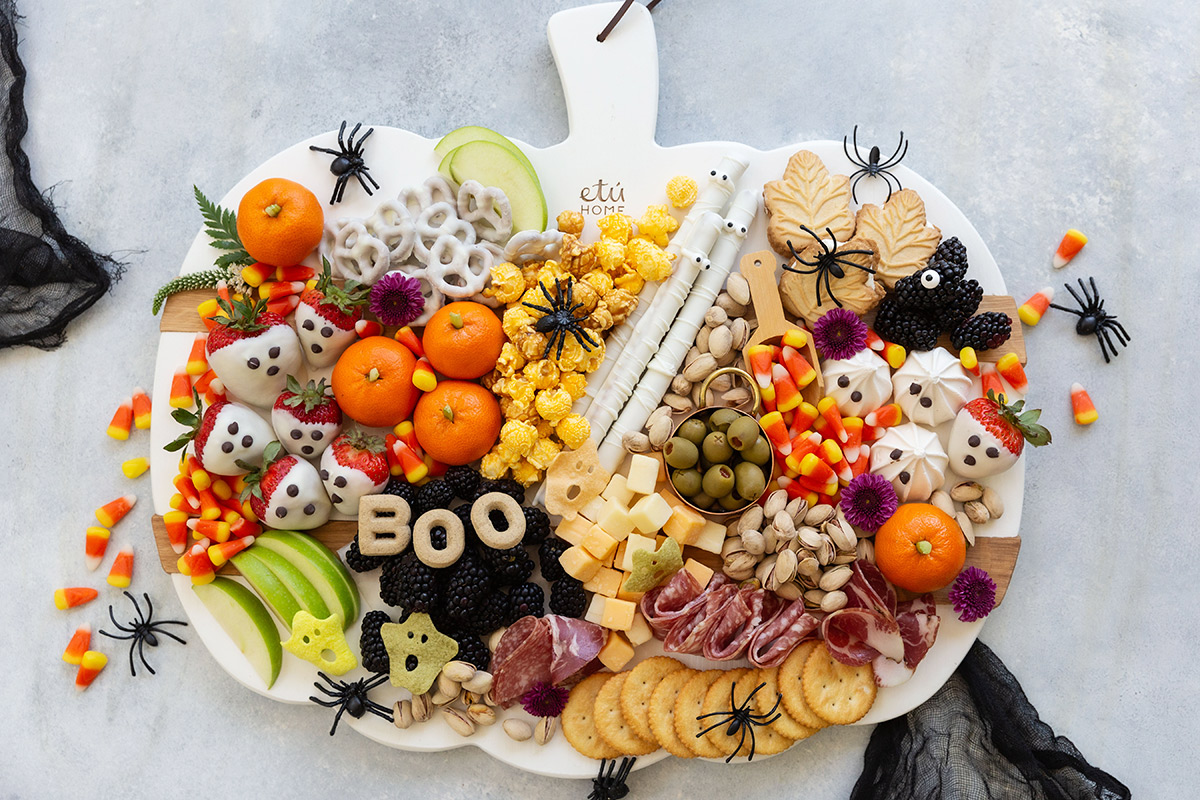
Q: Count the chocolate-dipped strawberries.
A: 7